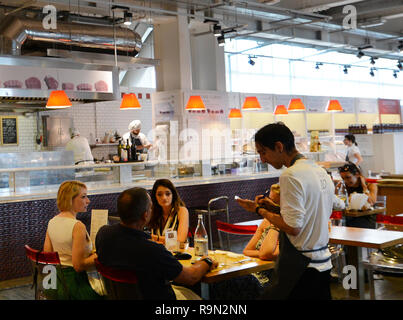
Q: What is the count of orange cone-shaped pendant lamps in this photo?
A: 8